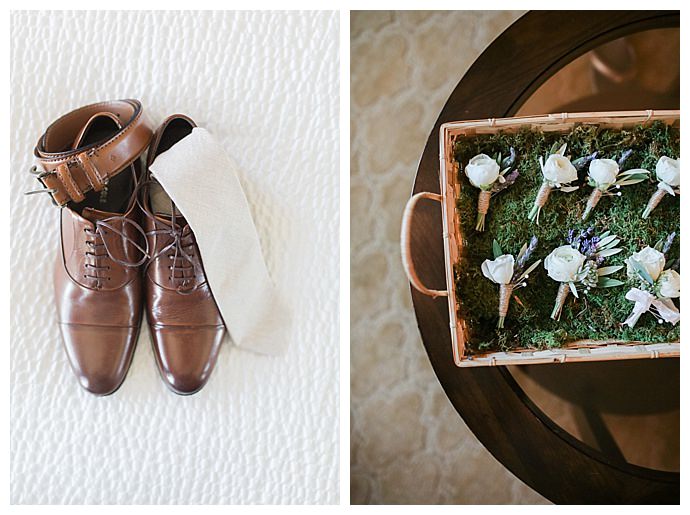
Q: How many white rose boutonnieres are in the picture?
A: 7